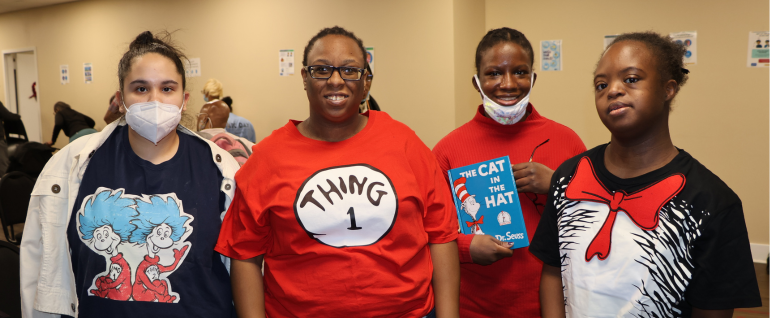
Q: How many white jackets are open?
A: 1